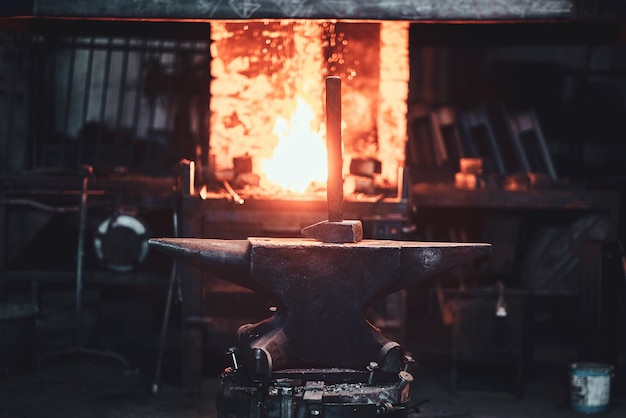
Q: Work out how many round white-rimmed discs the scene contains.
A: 1